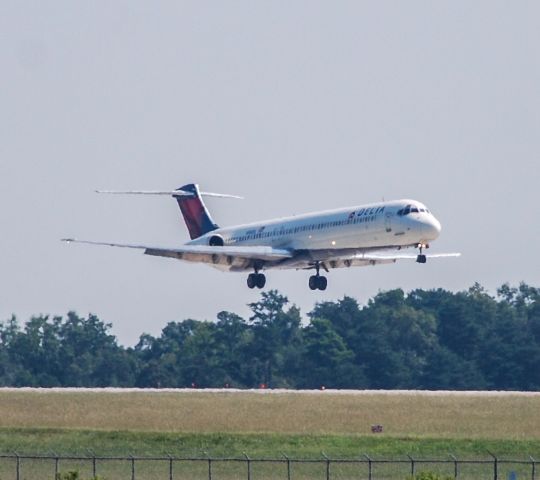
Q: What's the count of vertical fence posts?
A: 14